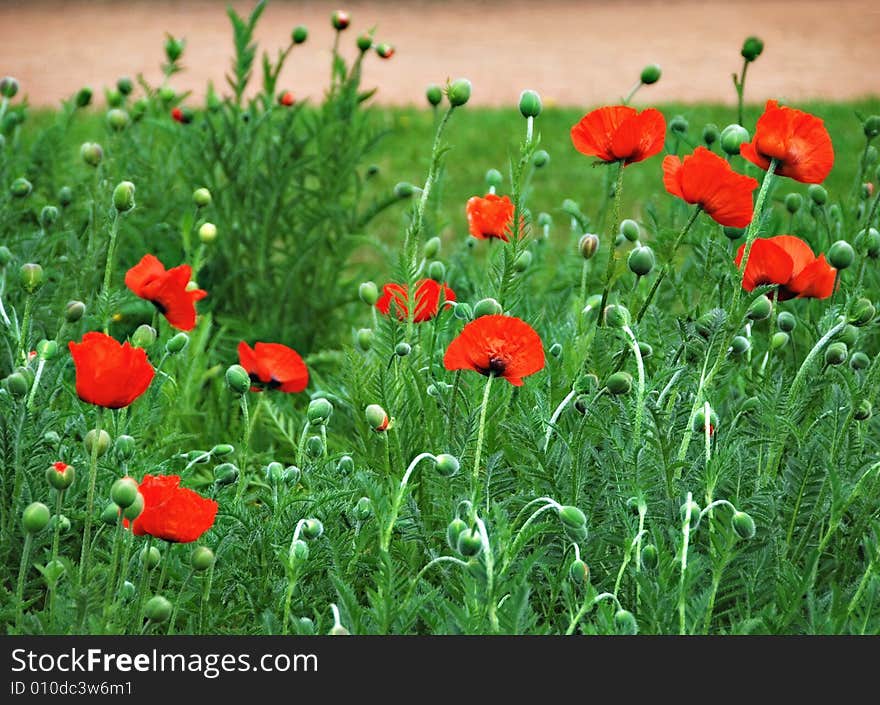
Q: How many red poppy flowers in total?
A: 11